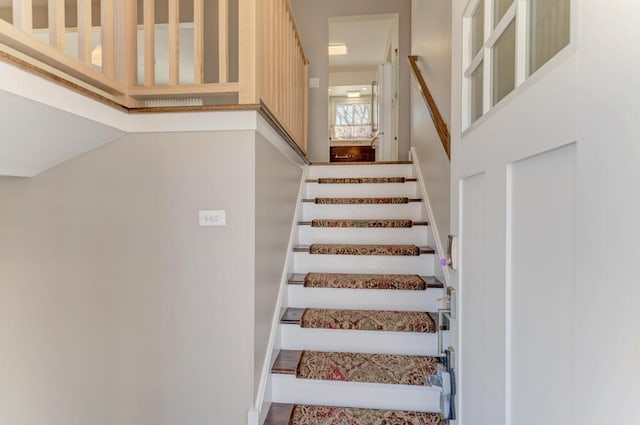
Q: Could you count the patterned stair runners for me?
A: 8